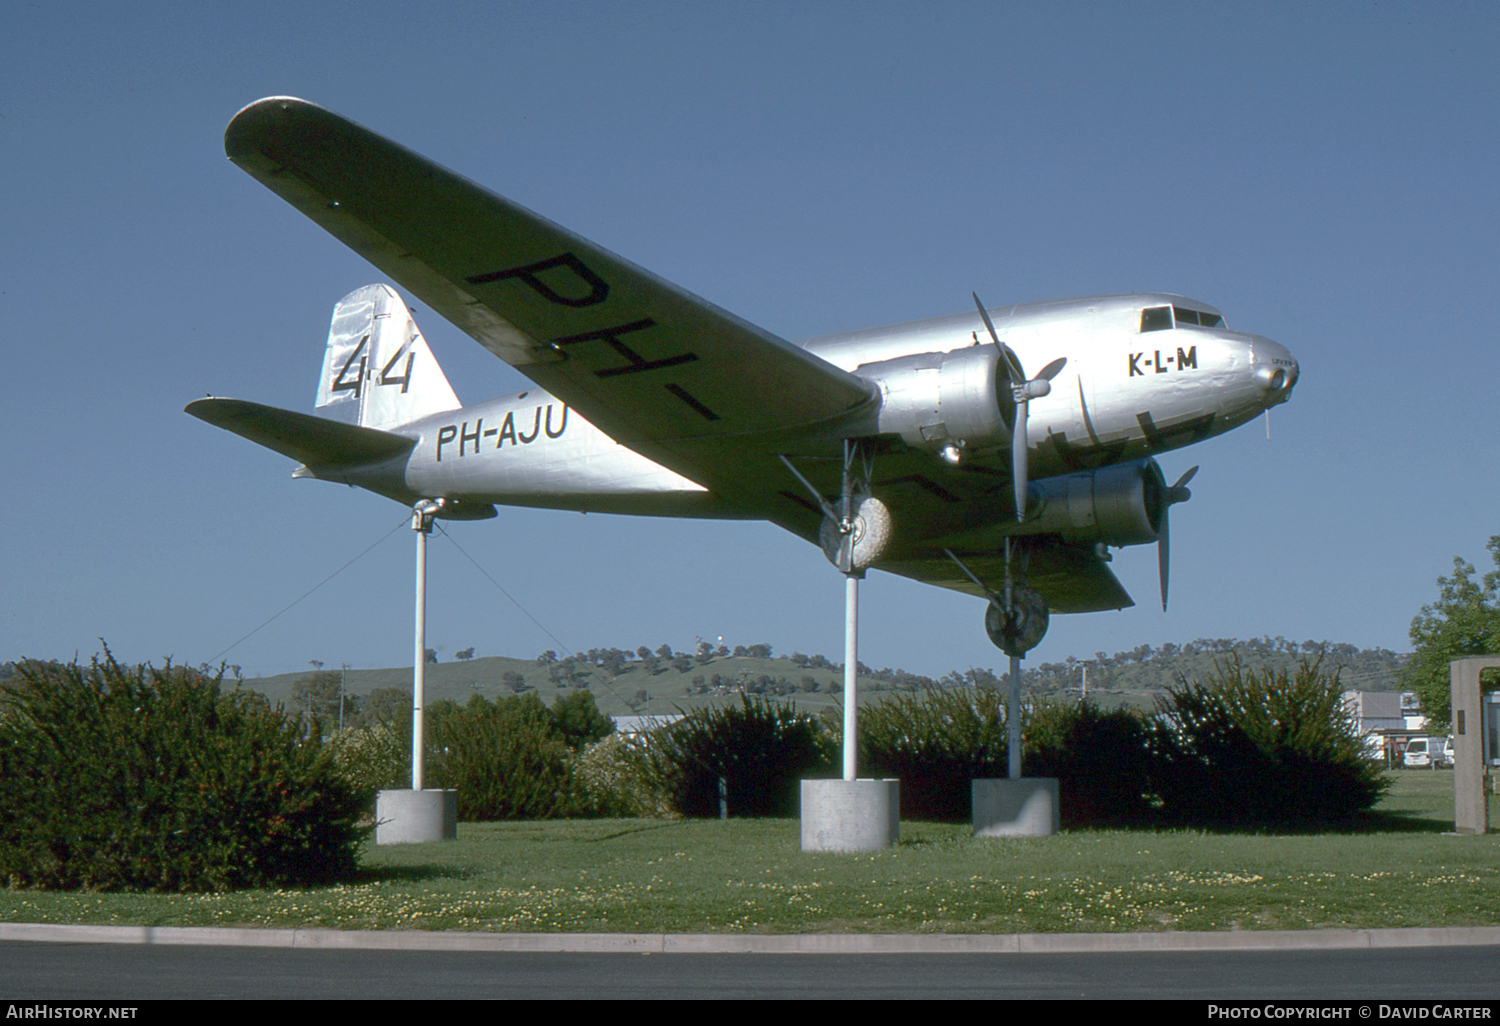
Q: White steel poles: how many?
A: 3